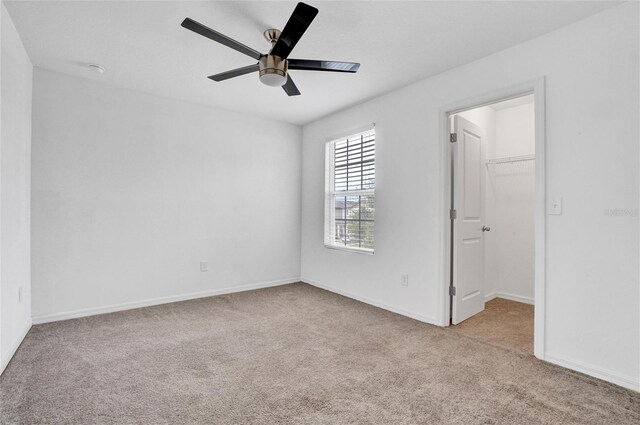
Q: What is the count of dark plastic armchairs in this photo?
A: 0